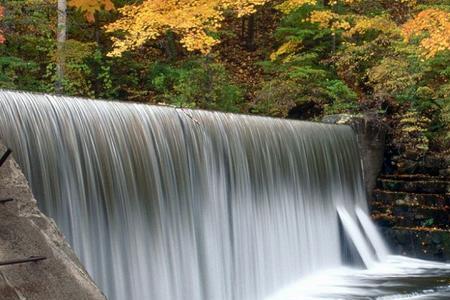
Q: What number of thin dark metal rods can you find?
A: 3